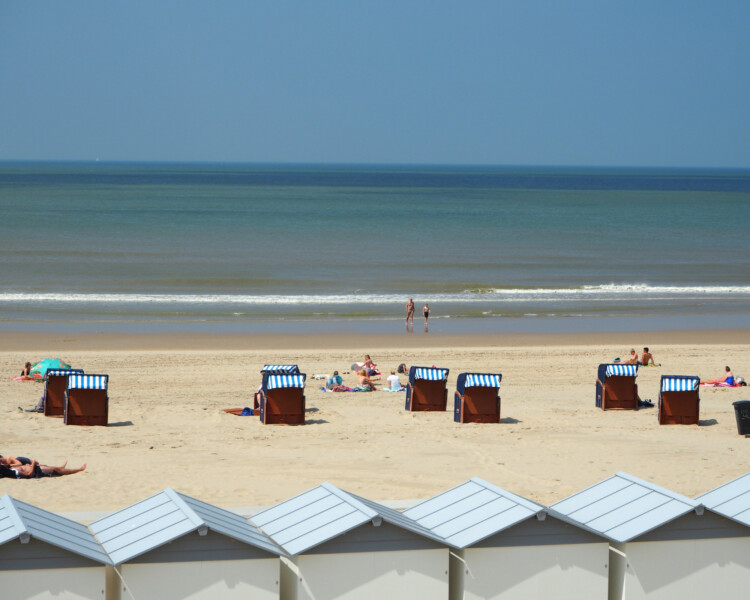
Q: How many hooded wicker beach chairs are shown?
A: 8